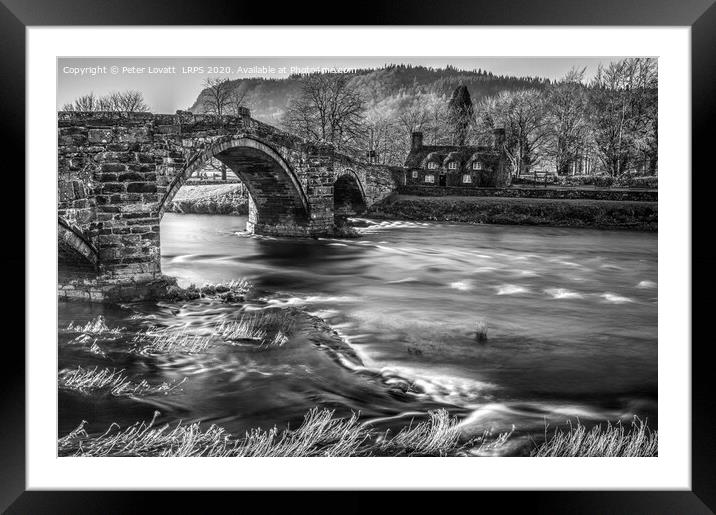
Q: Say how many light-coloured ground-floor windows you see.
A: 3